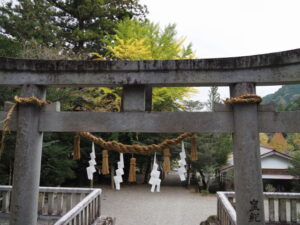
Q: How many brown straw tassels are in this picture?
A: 5